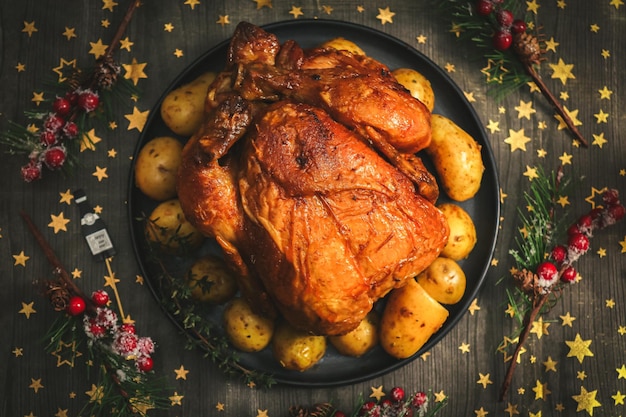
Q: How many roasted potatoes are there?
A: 13